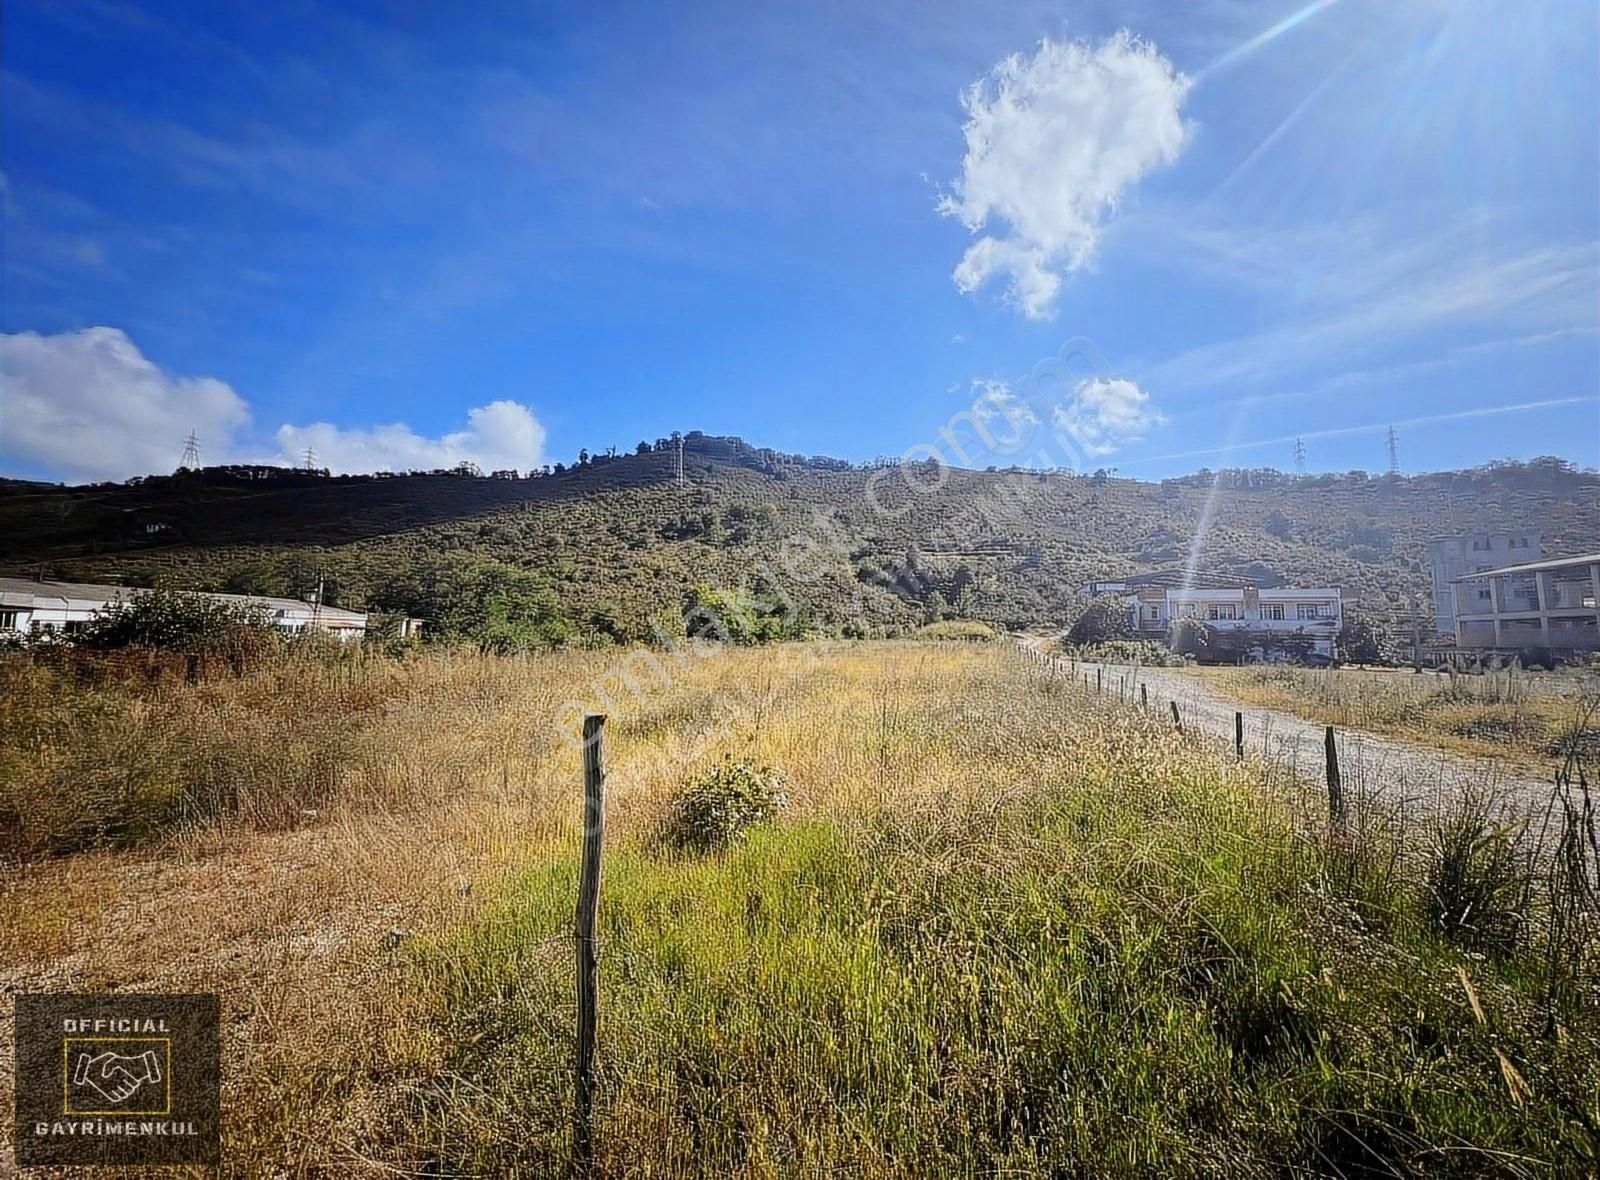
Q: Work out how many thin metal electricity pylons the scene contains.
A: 5